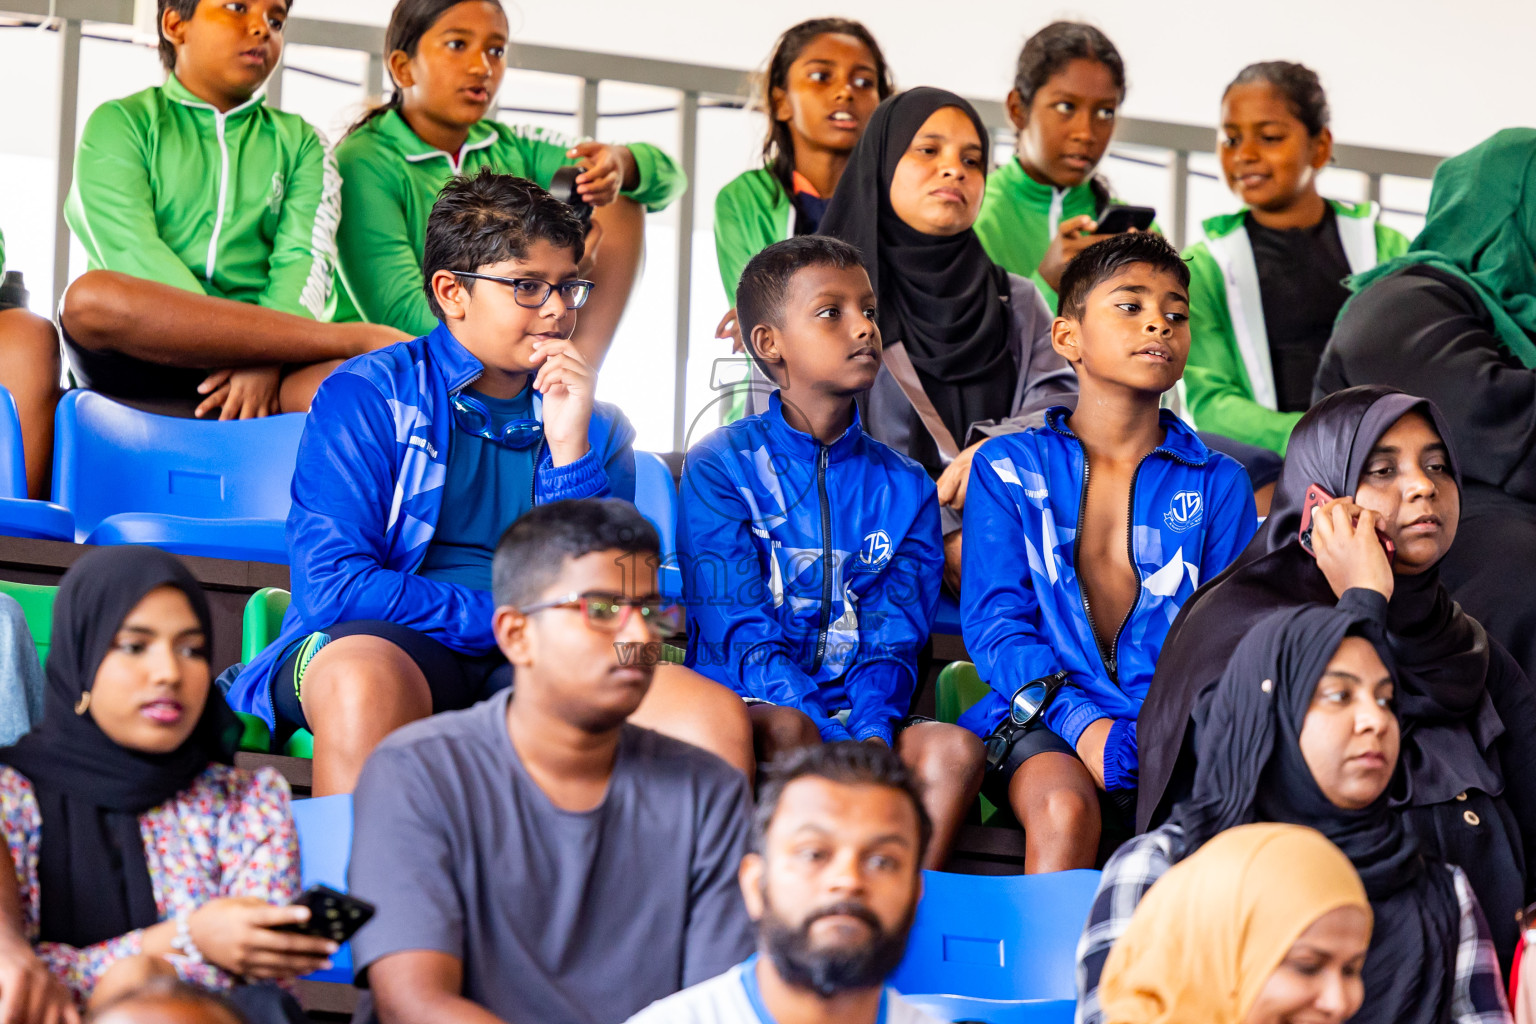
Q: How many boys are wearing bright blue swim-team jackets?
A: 3